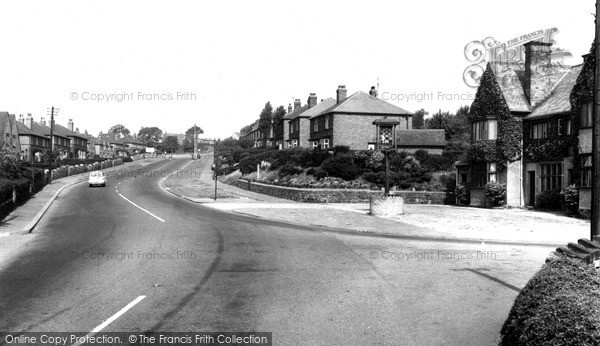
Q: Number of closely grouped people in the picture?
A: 0